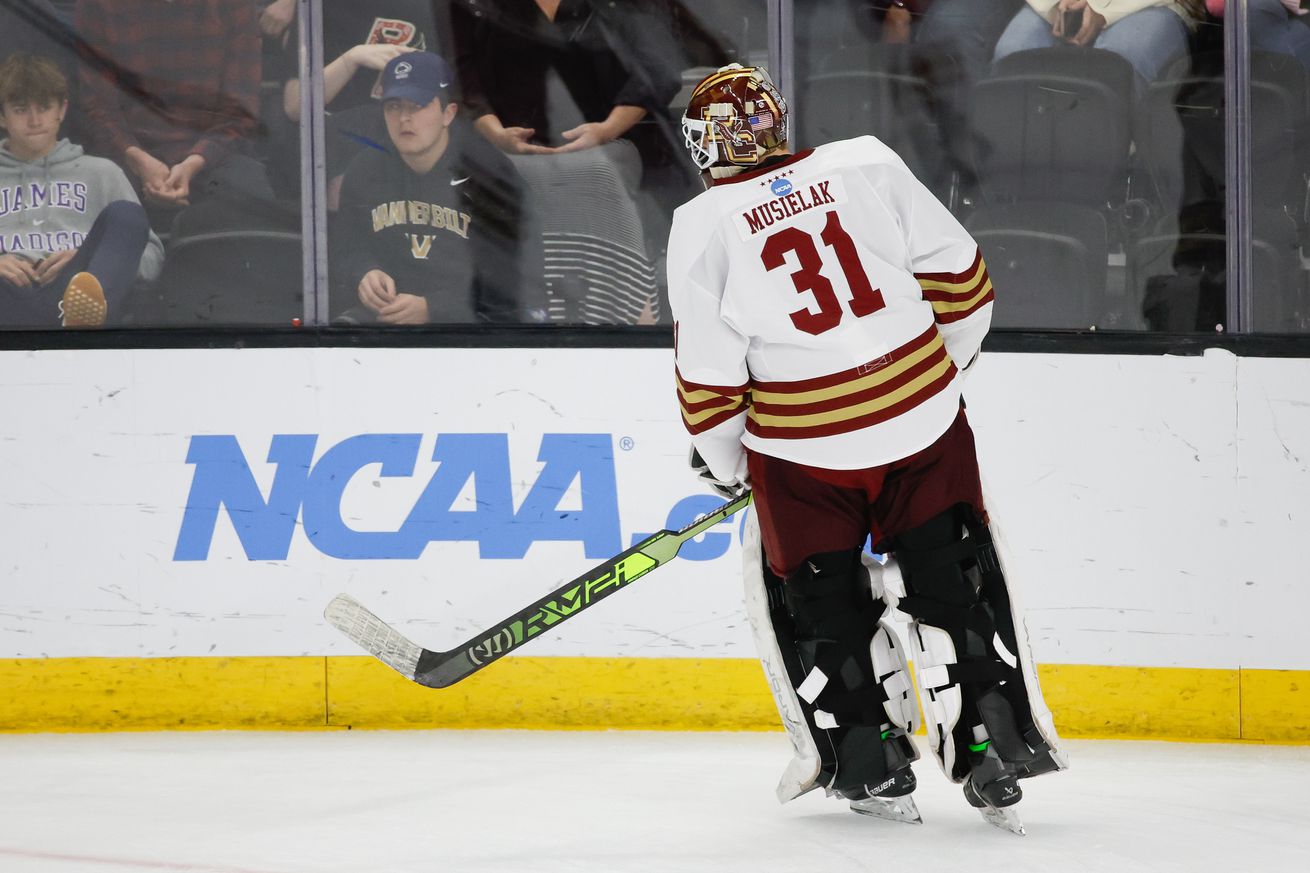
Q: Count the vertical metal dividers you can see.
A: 3